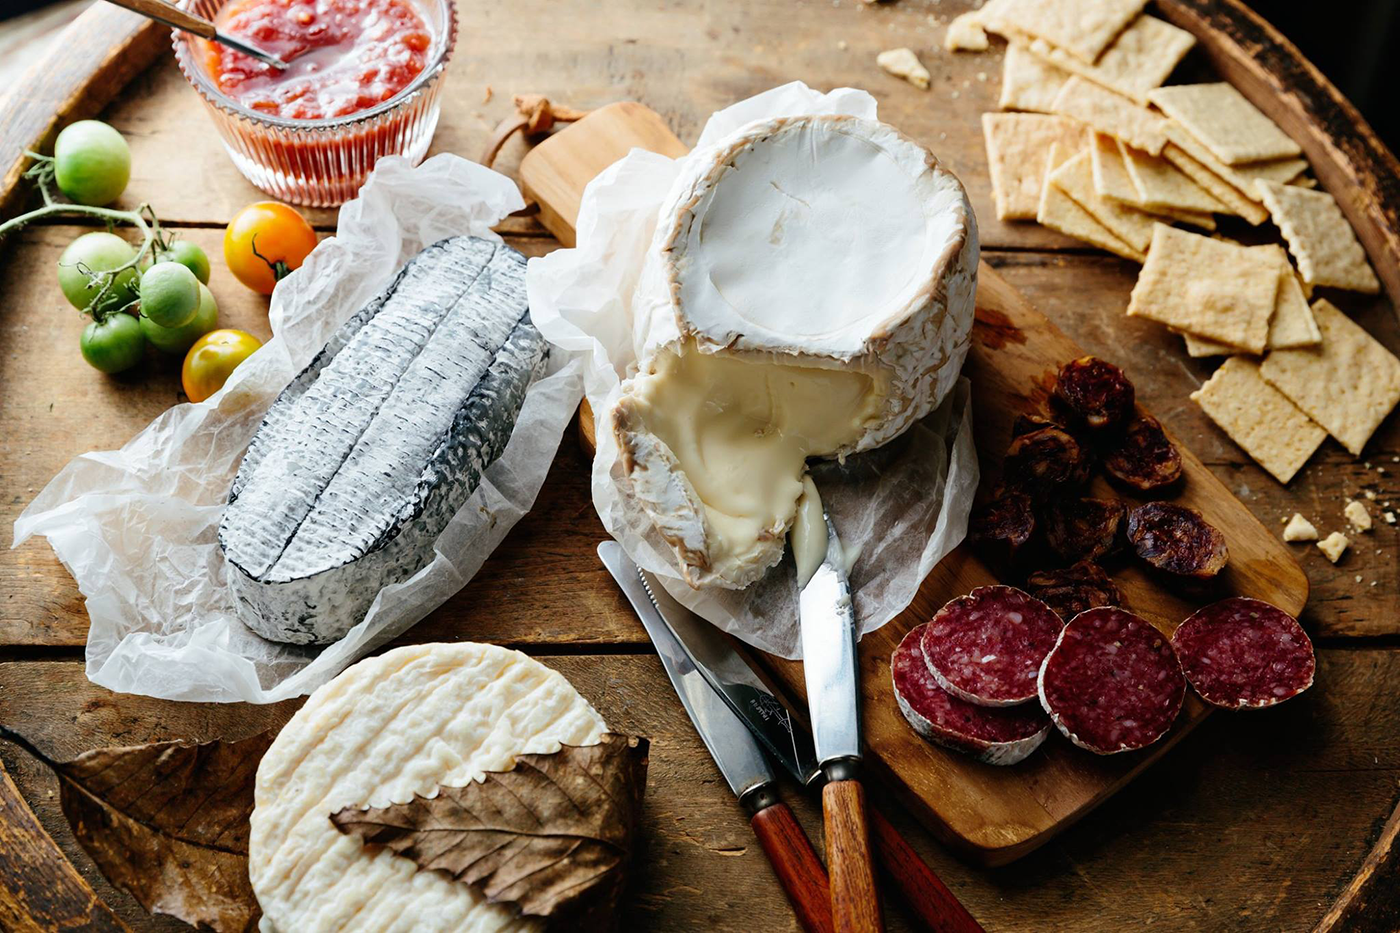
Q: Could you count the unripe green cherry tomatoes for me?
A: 6